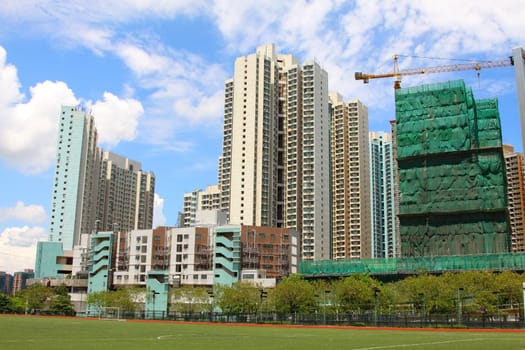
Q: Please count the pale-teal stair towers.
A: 3